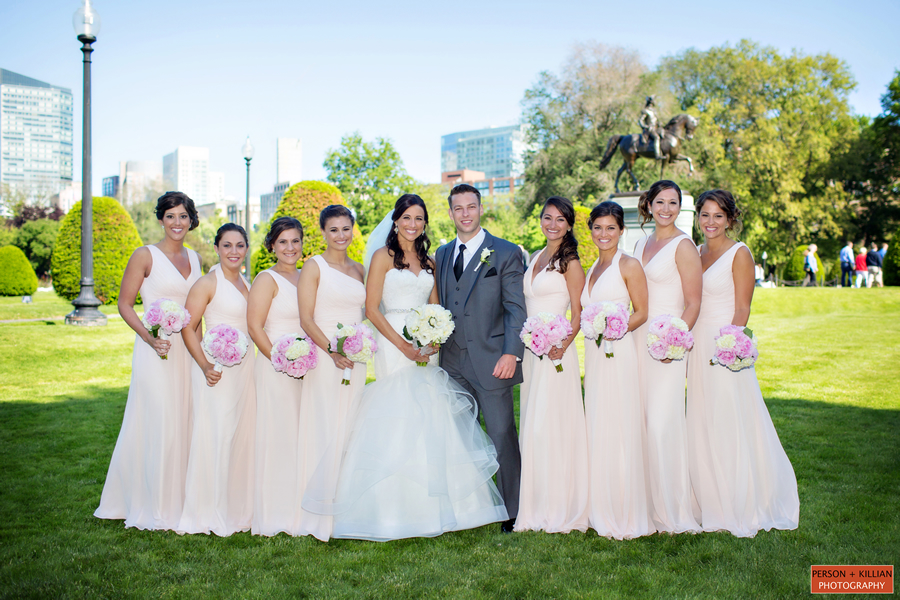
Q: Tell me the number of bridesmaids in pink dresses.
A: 8